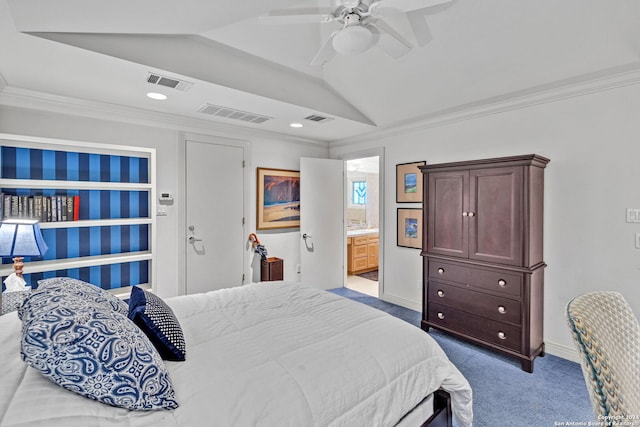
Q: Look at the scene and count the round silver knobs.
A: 8